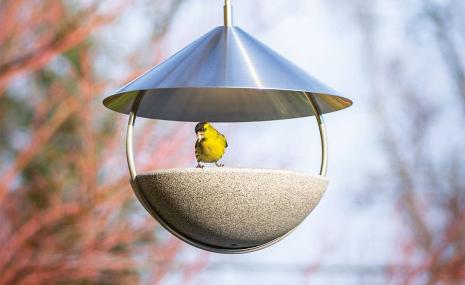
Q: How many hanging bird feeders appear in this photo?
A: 1